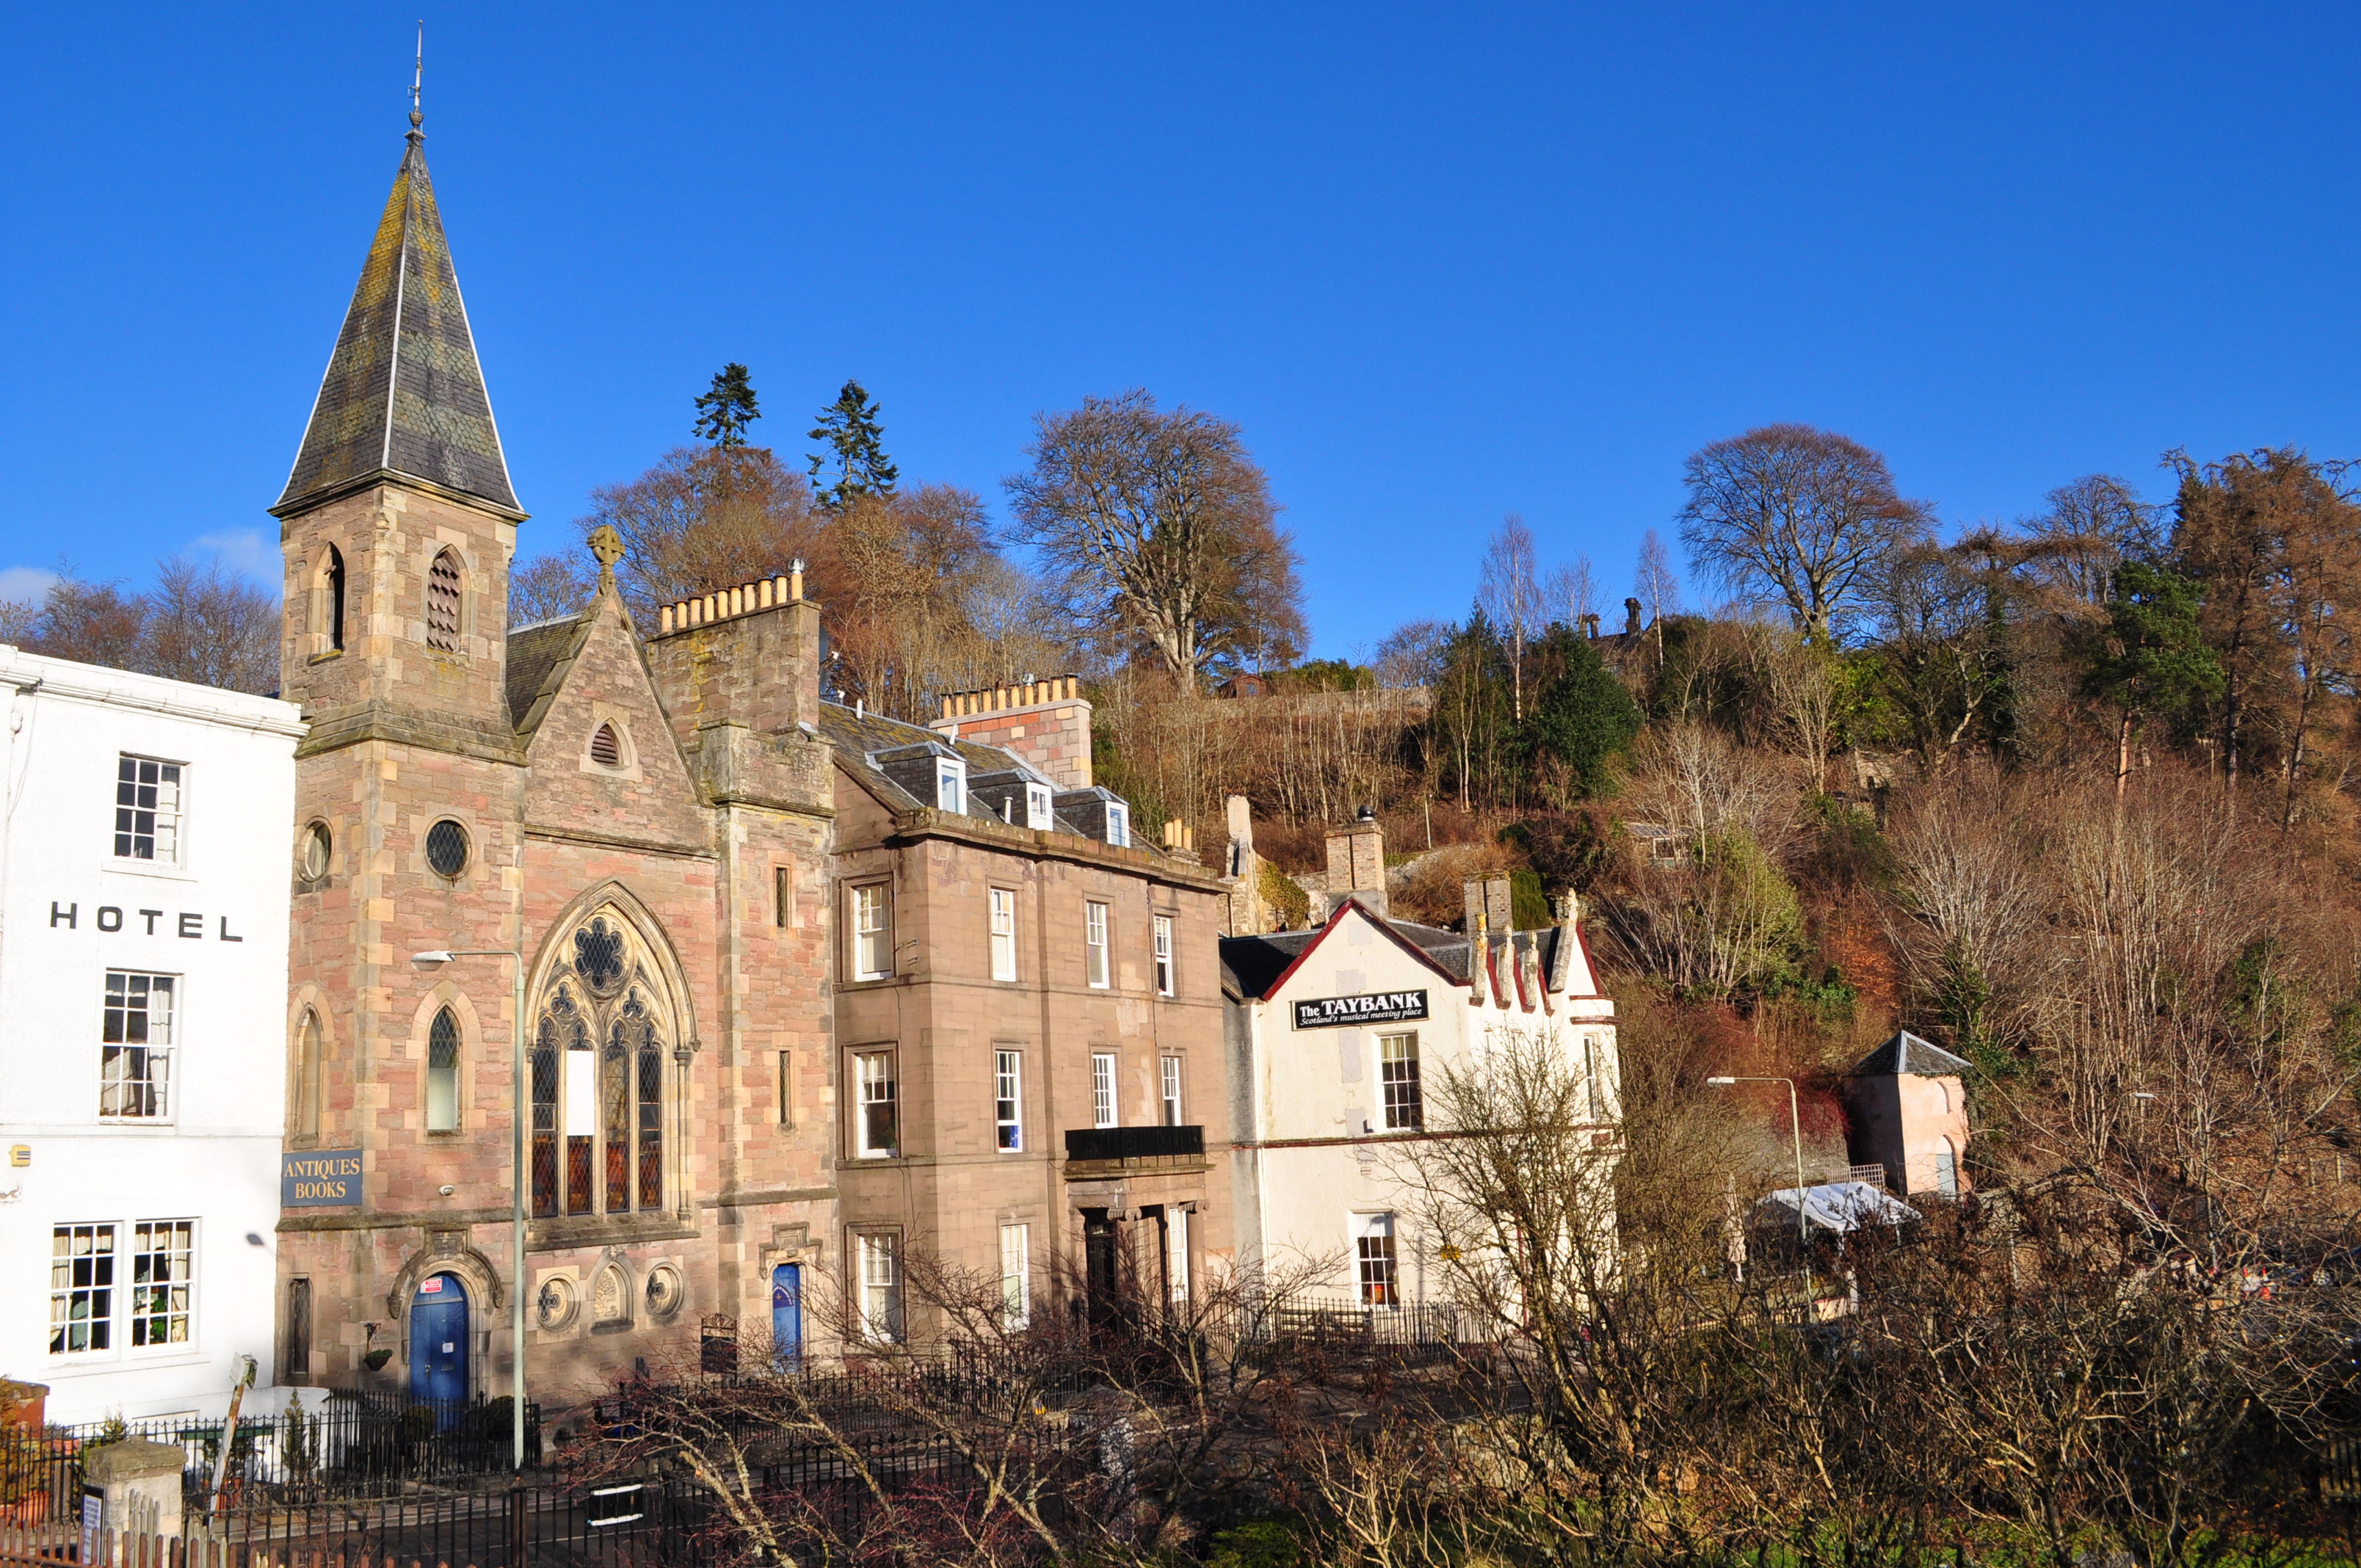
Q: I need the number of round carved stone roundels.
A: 2